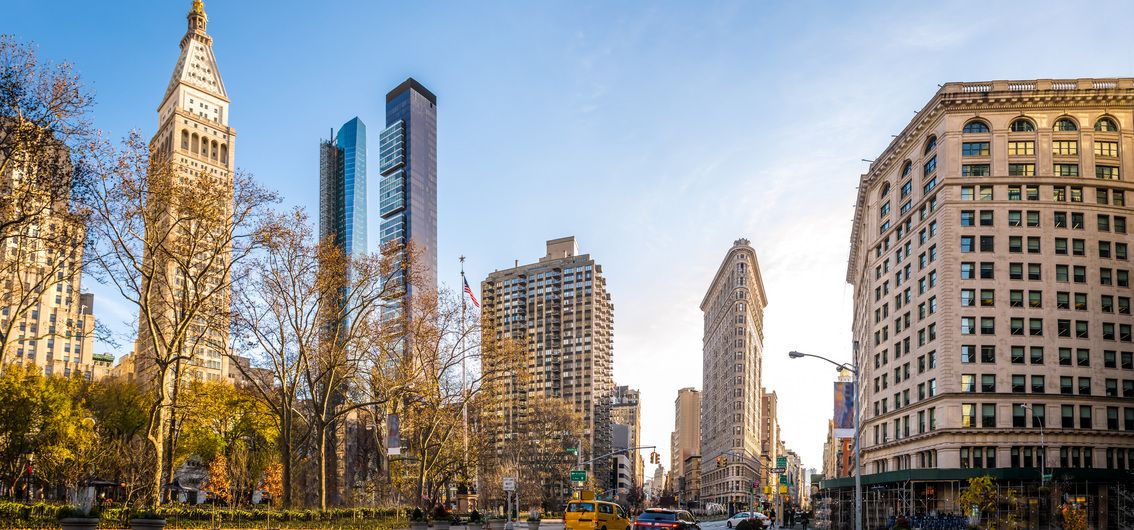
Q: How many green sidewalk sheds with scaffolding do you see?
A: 1